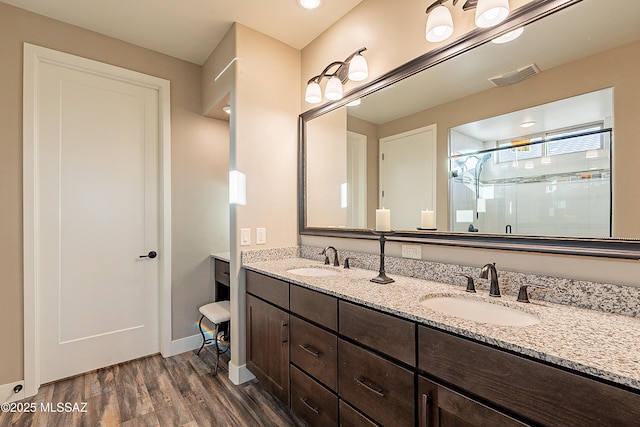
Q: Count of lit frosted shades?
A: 5